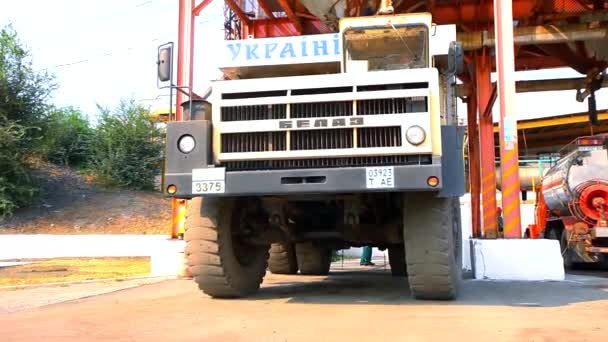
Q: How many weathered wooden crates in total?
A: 0